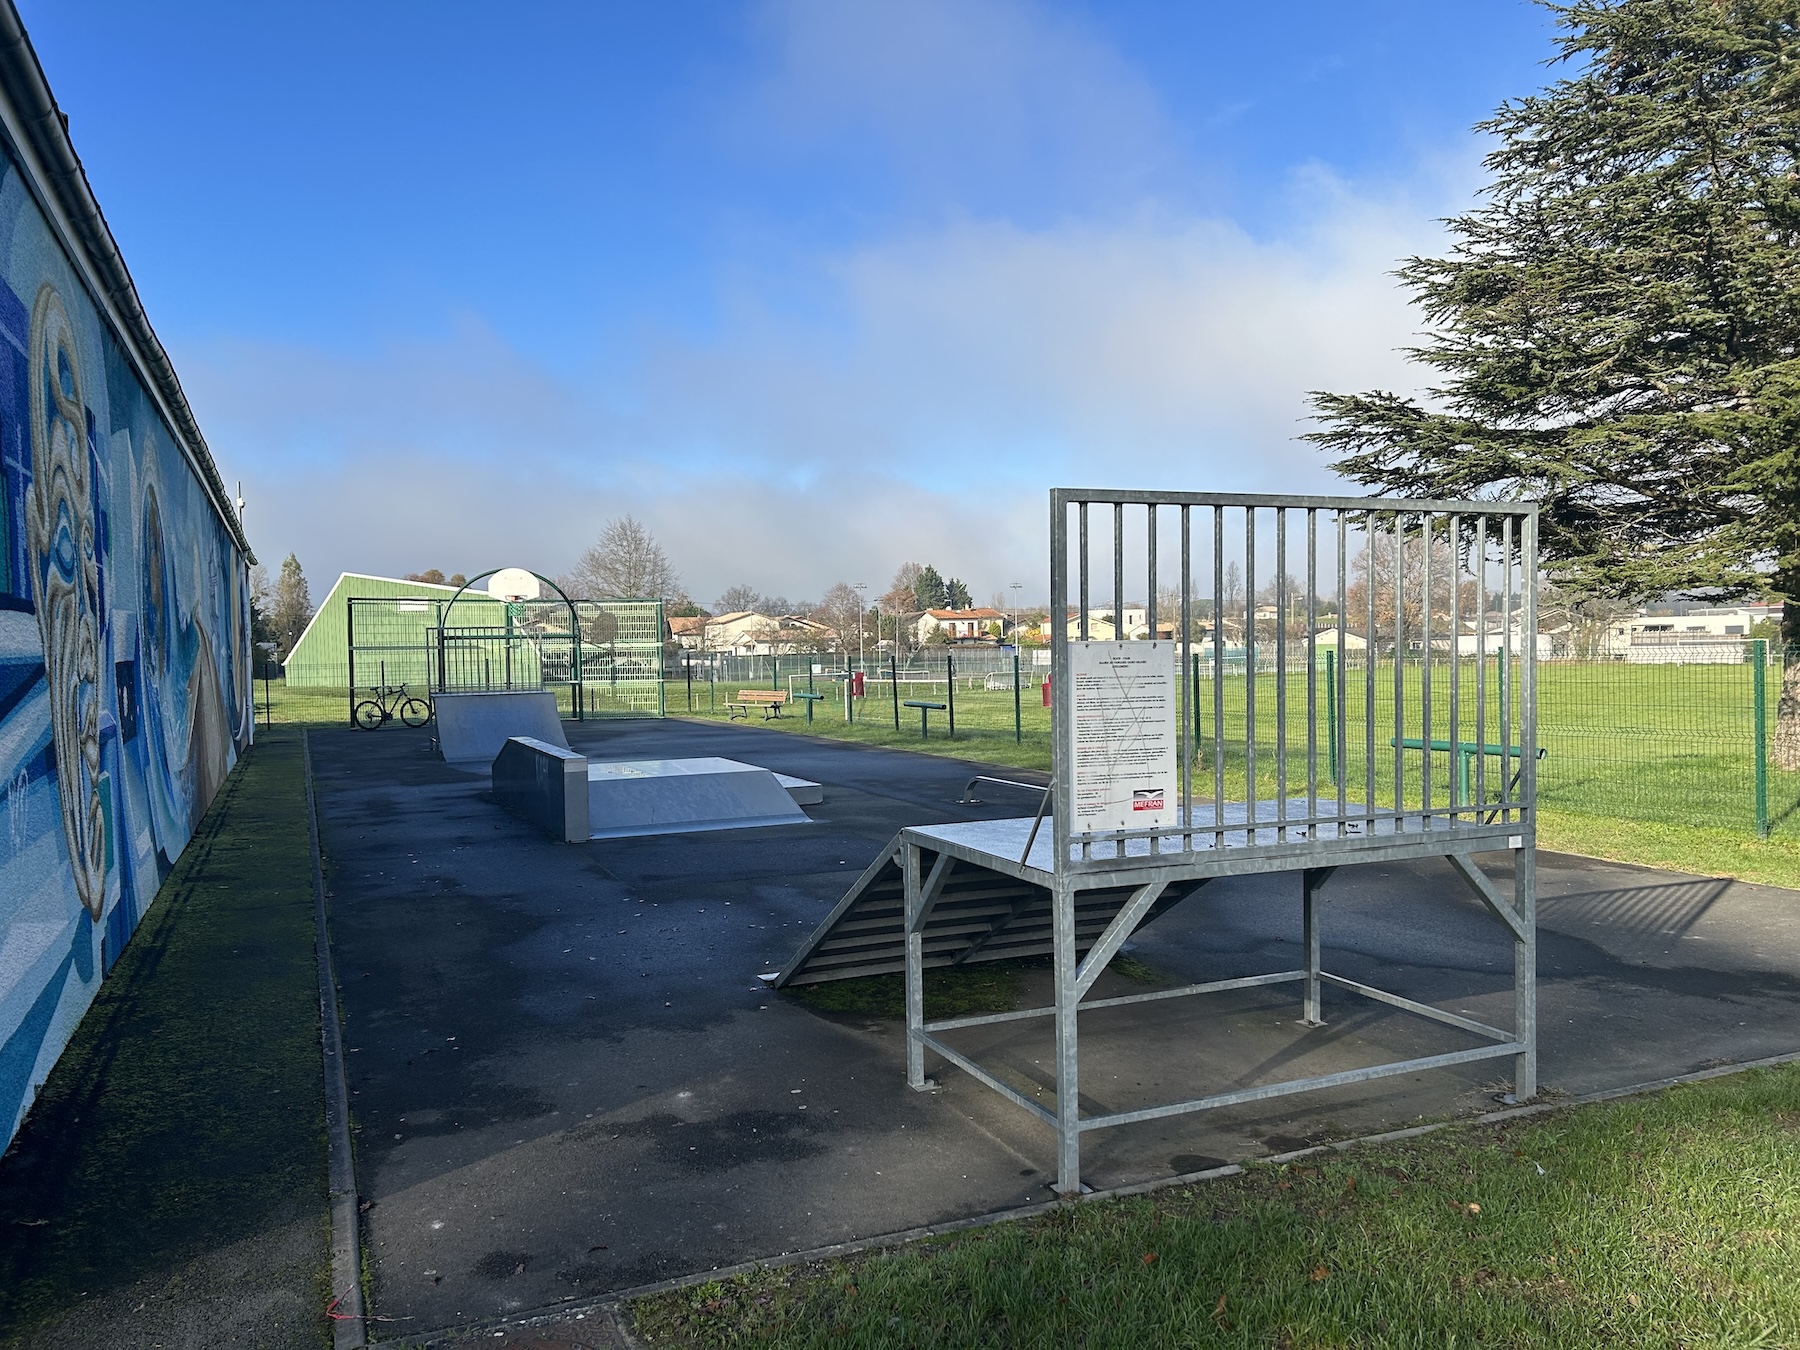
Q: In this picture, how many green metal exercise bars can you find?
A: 3